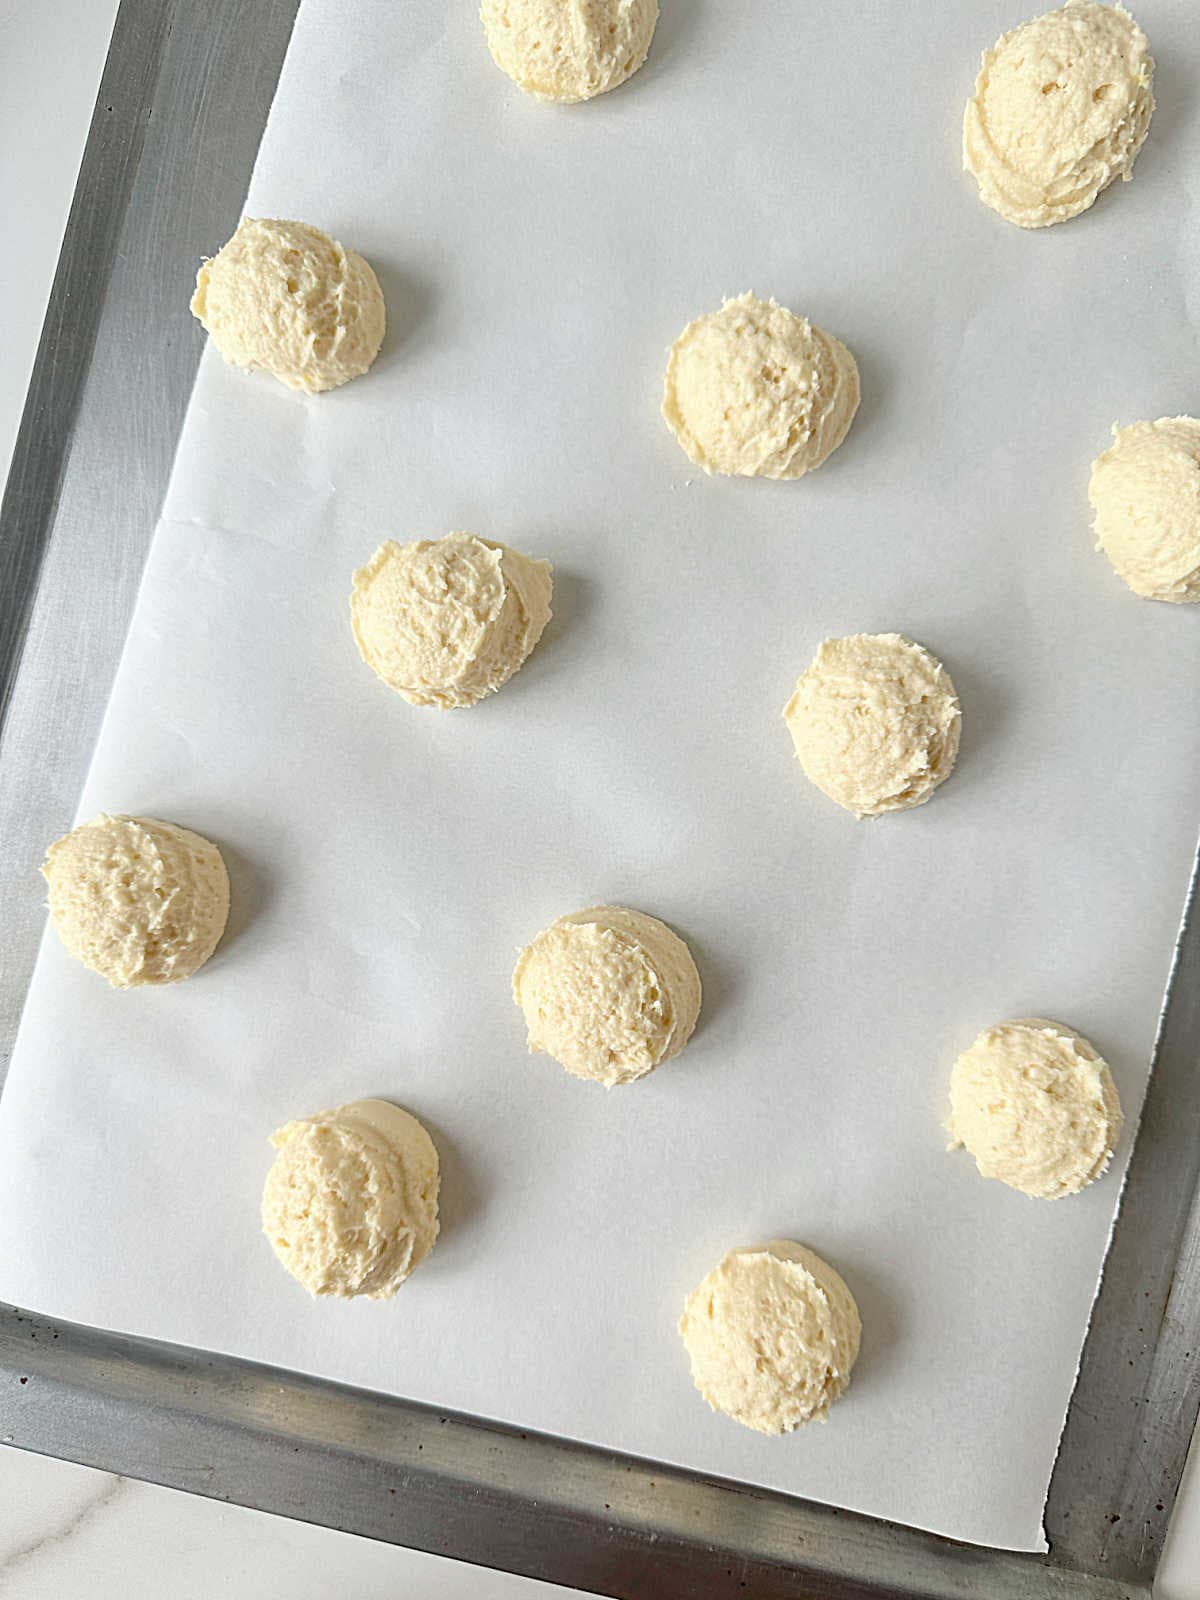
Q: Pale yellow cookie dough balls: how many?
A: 12